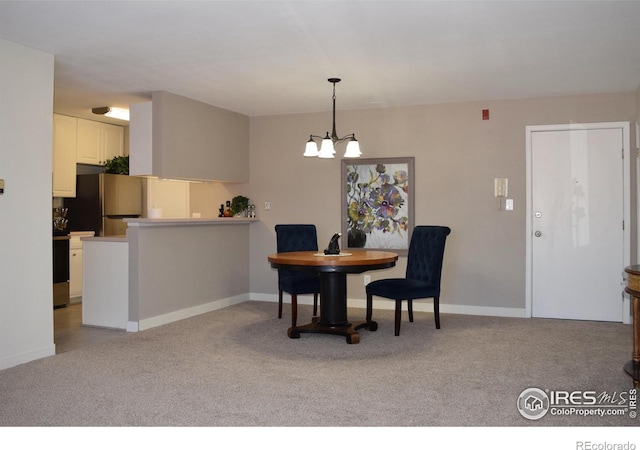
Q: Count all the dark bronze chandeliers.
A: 1